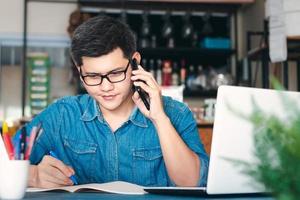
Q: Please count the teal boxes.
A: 1